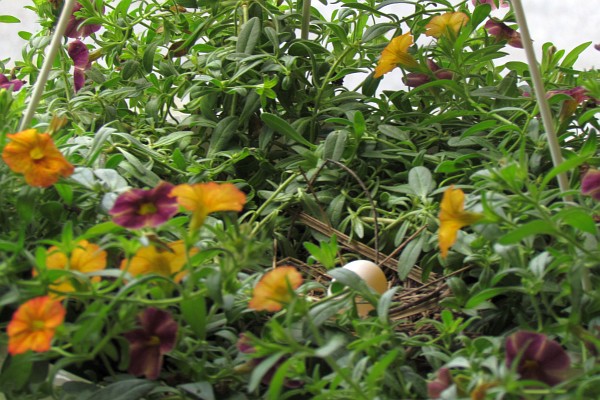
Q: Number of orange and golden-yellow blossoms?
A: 9